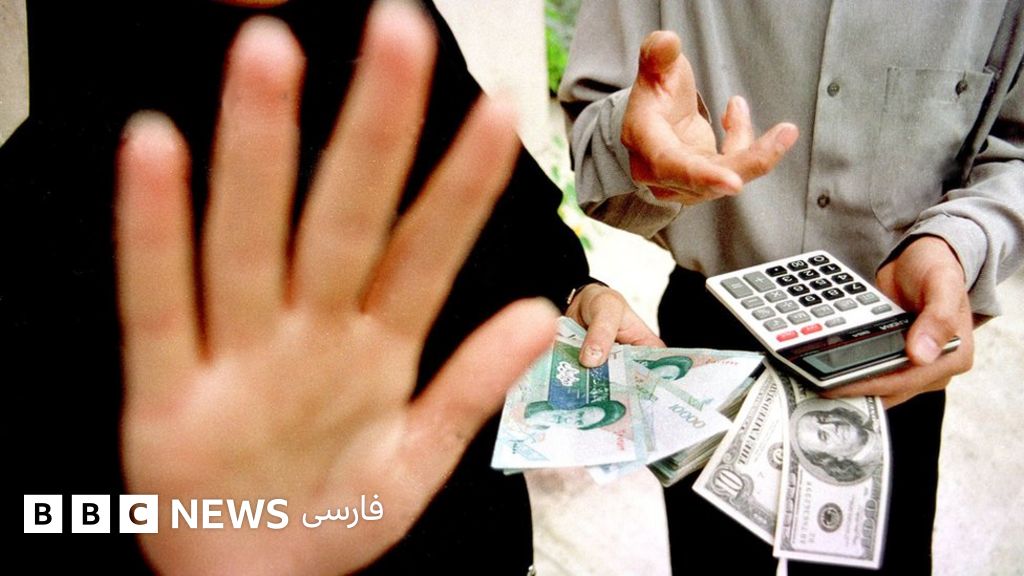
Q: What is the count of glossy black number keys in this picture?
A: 12